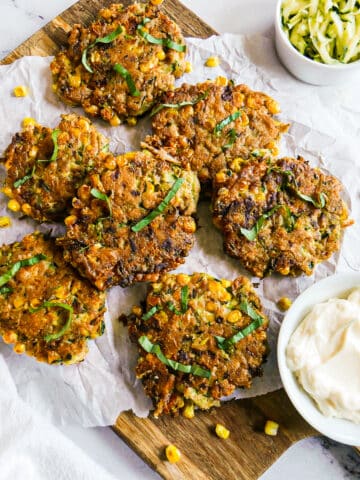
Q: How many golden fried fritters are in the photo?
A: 7